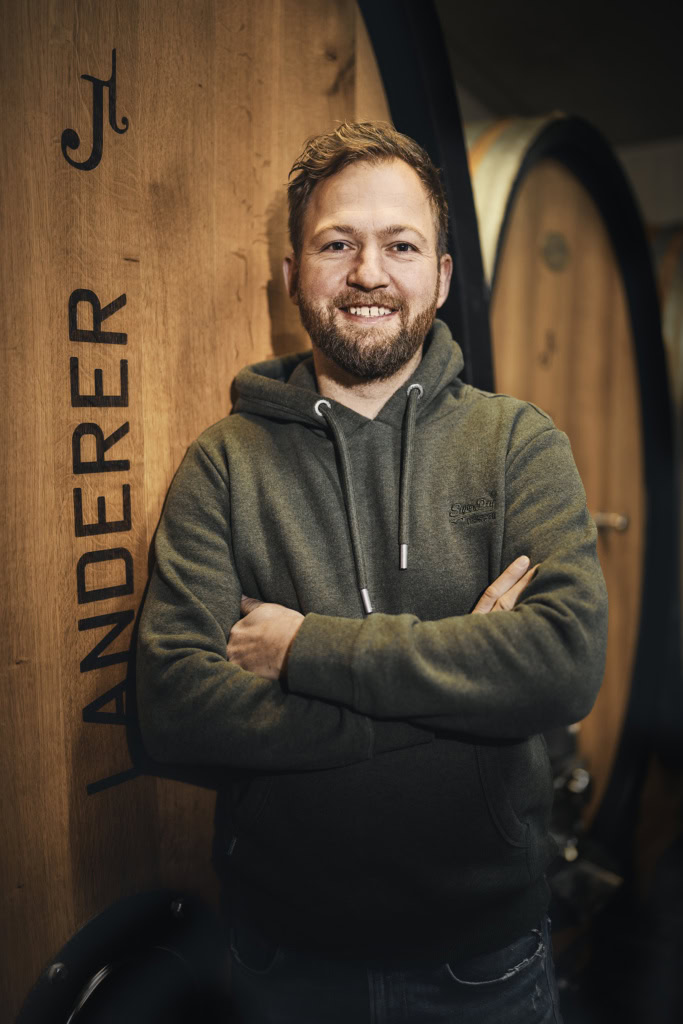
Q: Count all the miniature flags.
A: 0